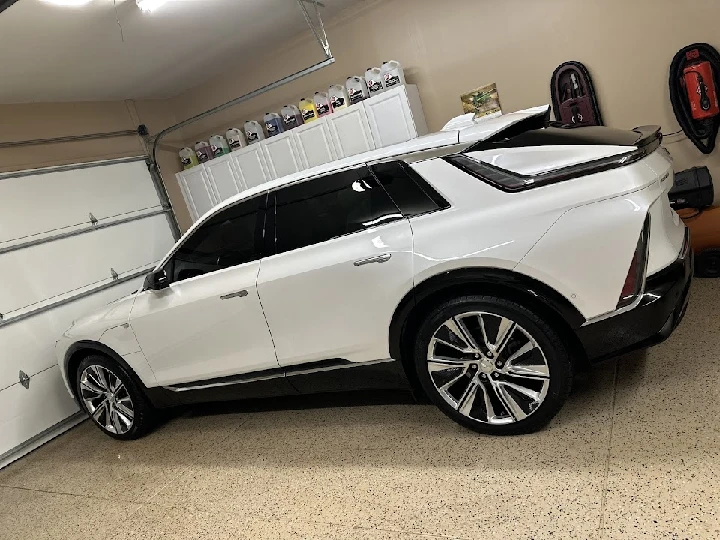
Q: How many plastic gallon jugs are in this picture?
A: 13